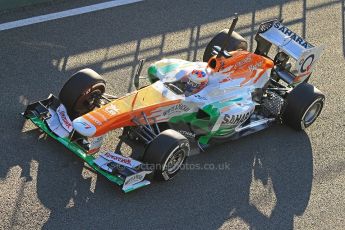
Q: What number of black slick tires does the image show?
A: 4